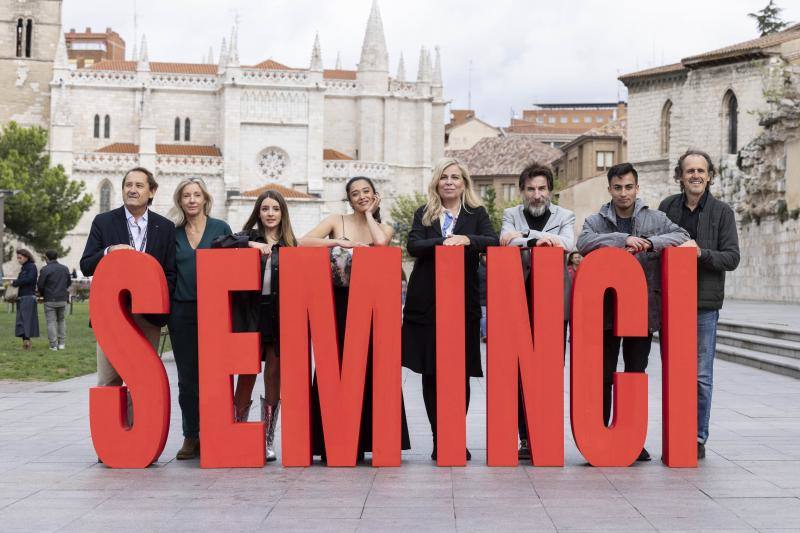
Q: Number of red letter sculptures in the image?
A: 7